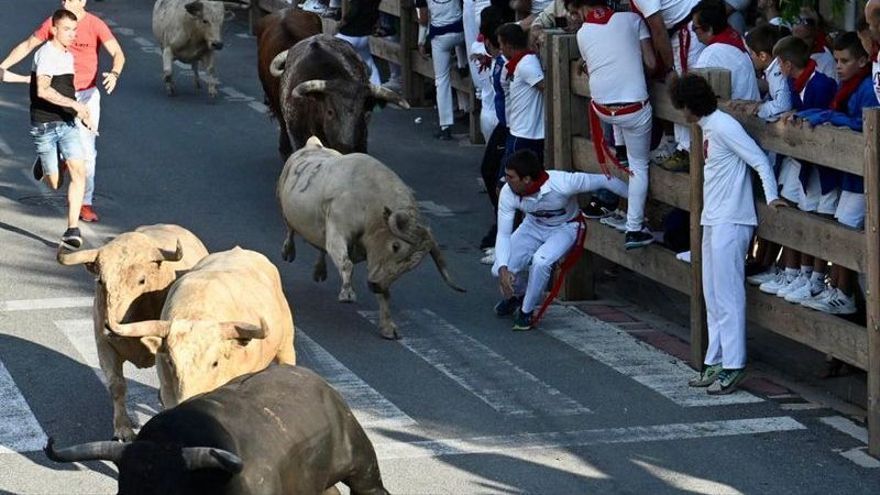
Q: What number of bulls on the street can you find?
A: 7